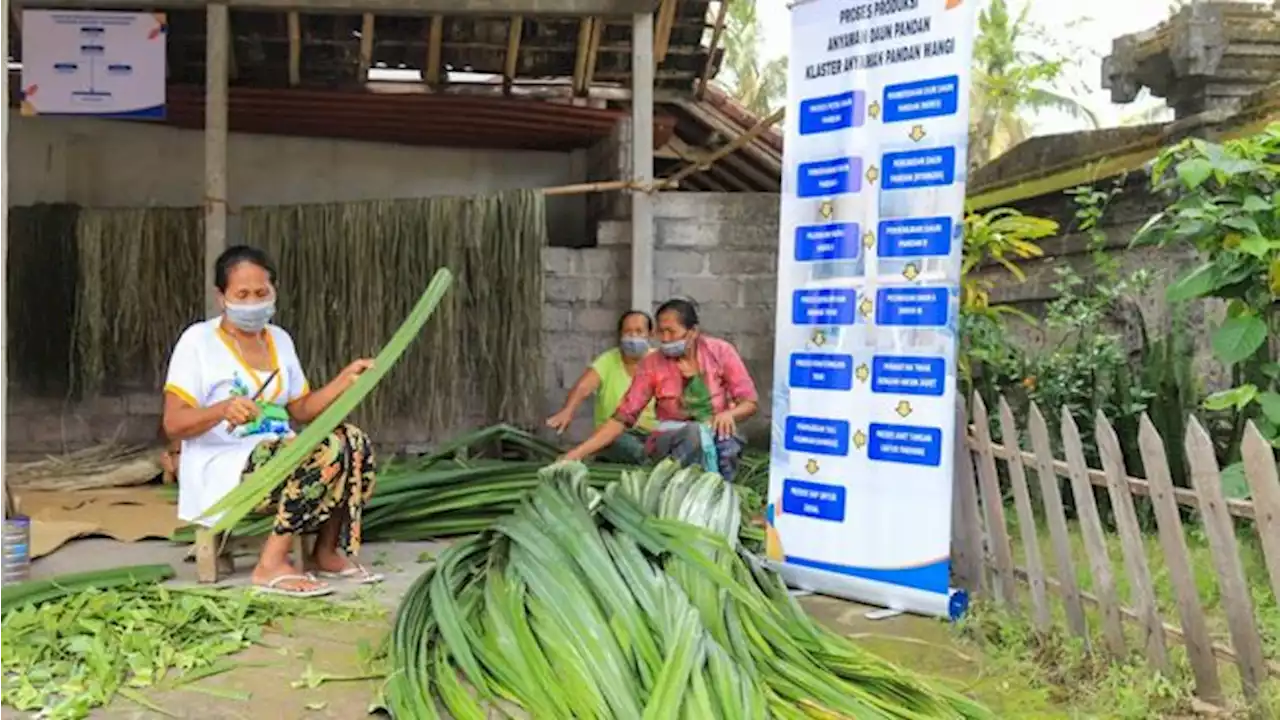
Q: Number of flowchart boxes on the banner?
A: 13